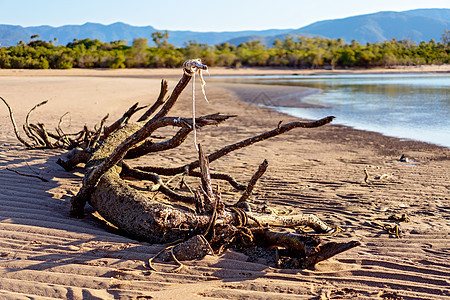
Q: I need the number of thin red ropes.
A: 0